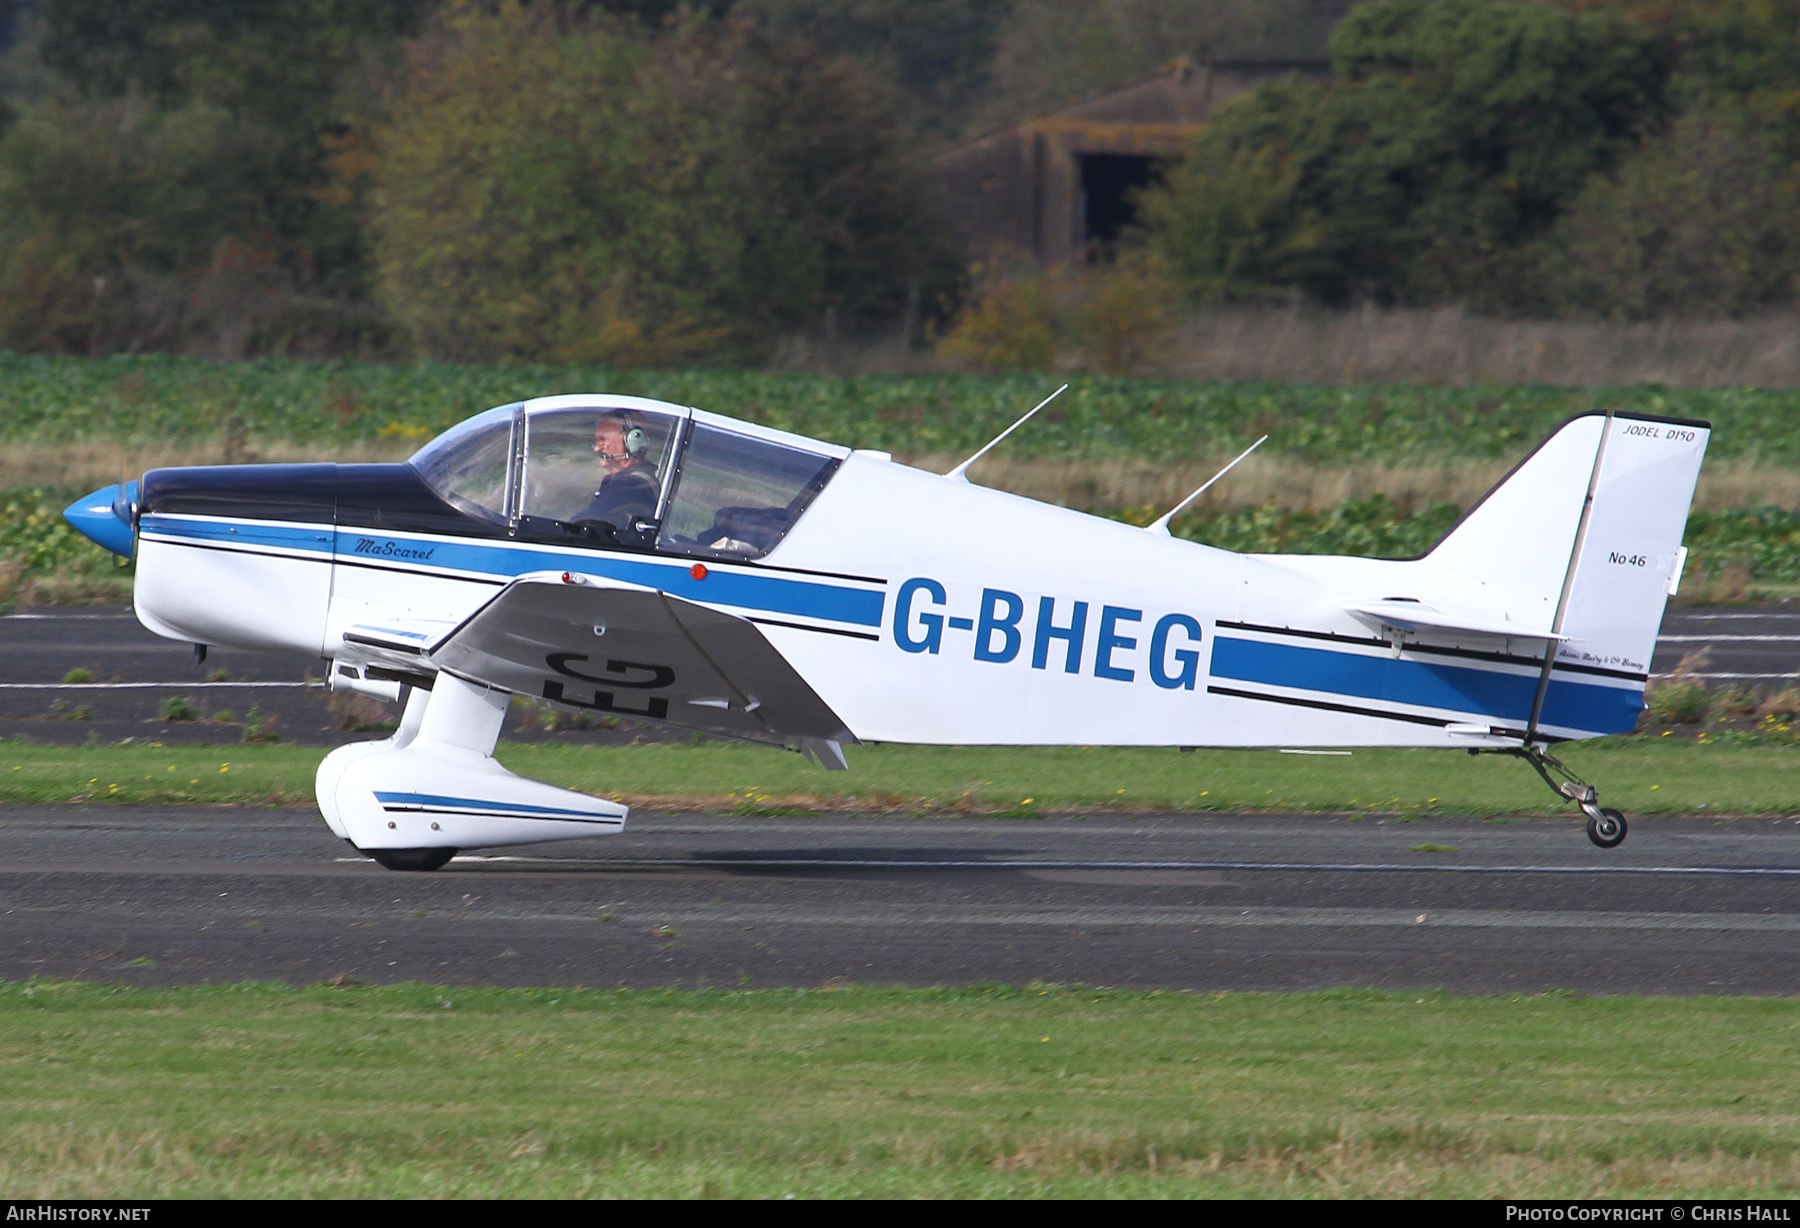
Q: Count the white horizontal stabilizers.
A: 1